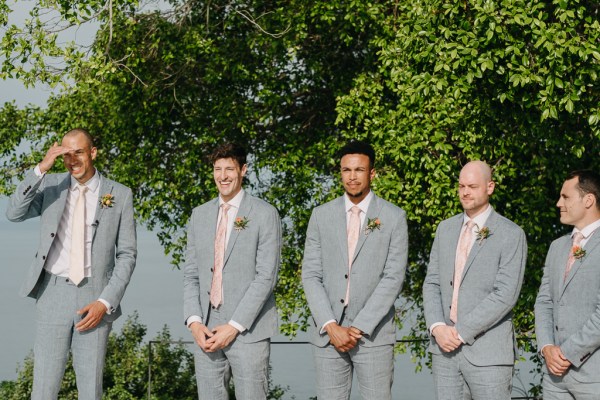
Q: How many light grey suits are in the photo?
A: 5